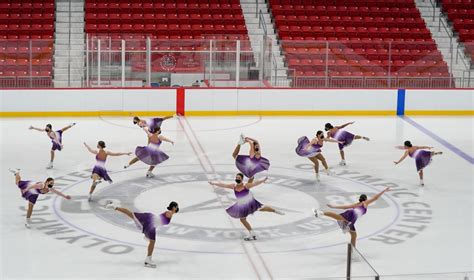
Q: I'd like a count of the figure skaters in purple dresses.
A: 12